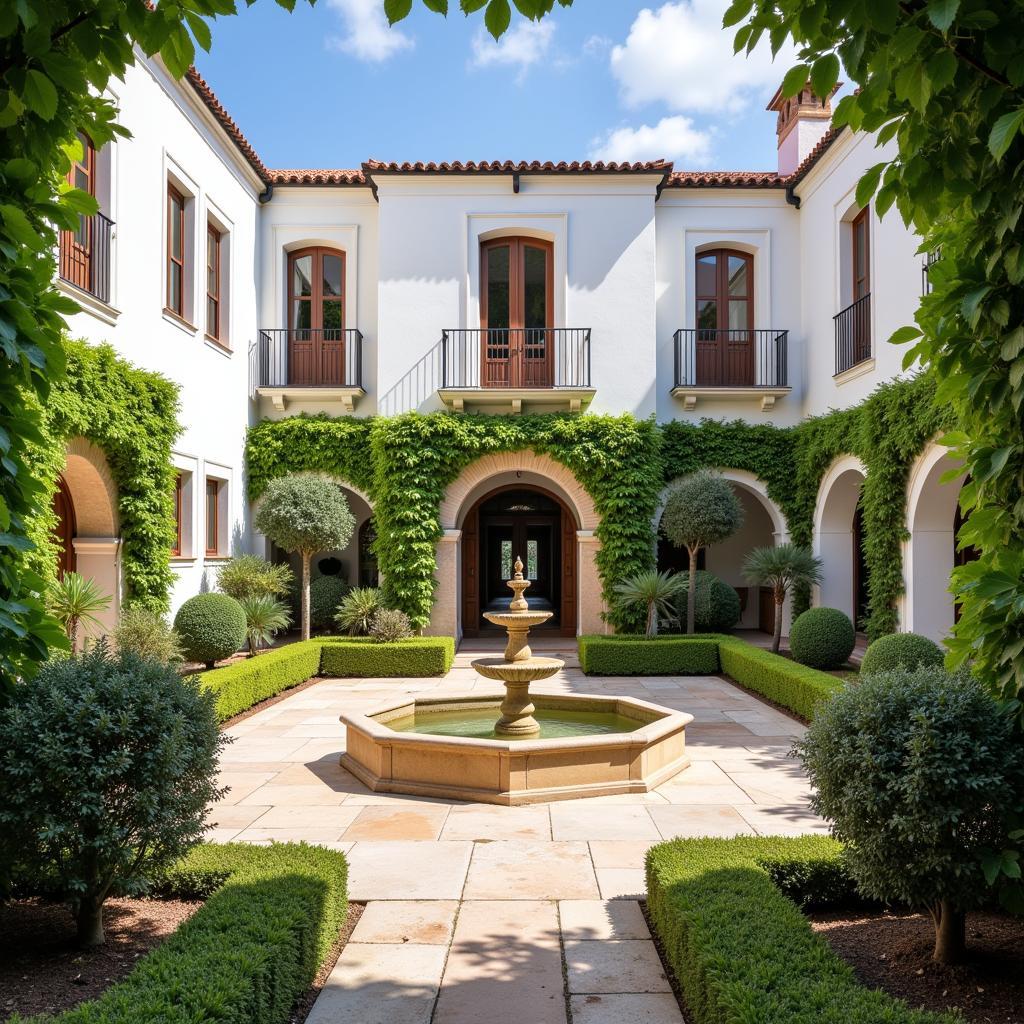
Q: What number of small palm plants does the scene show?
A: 5